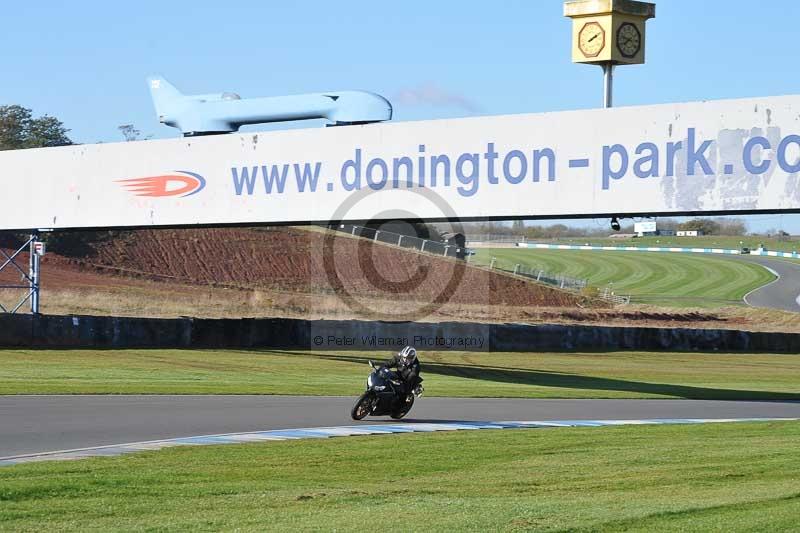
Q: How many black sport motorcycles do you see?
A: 1